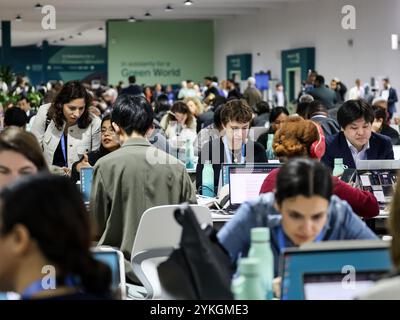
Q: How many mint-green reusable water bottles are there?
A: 6